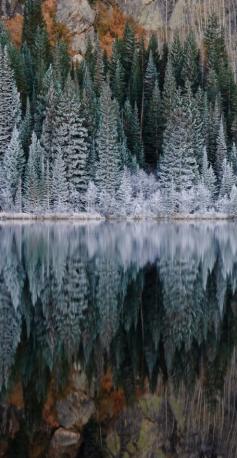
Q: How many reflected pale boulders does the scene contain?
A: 2